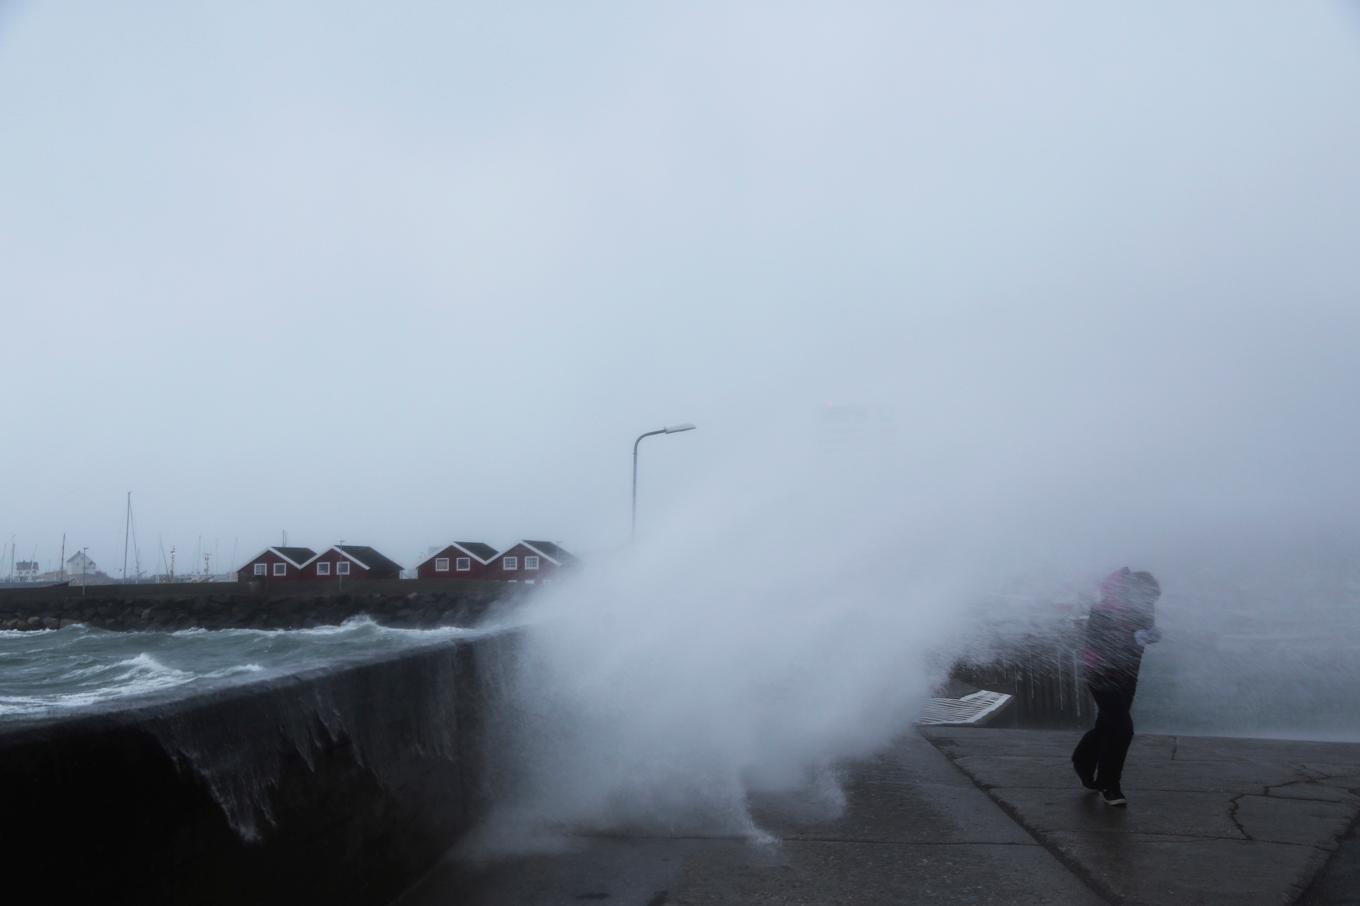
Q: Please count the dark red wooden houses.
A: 4